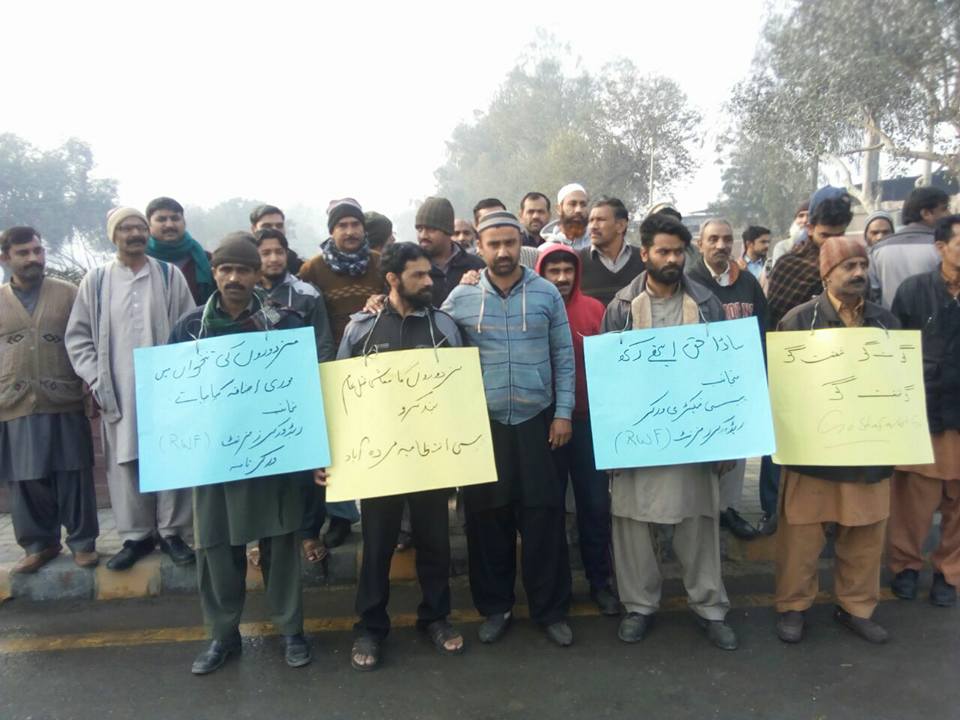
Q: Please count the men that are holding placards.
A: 4